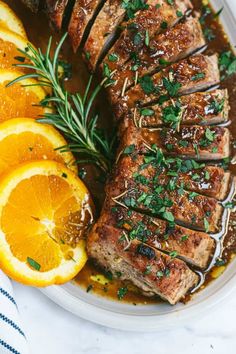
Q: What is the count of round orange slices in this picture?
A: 5